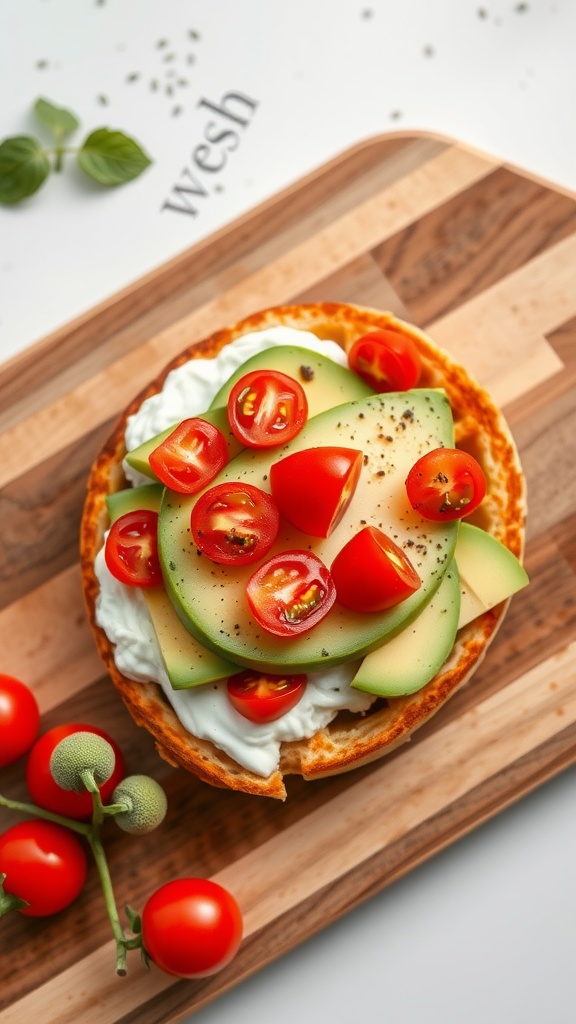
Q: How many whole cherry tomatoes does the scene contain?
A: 4